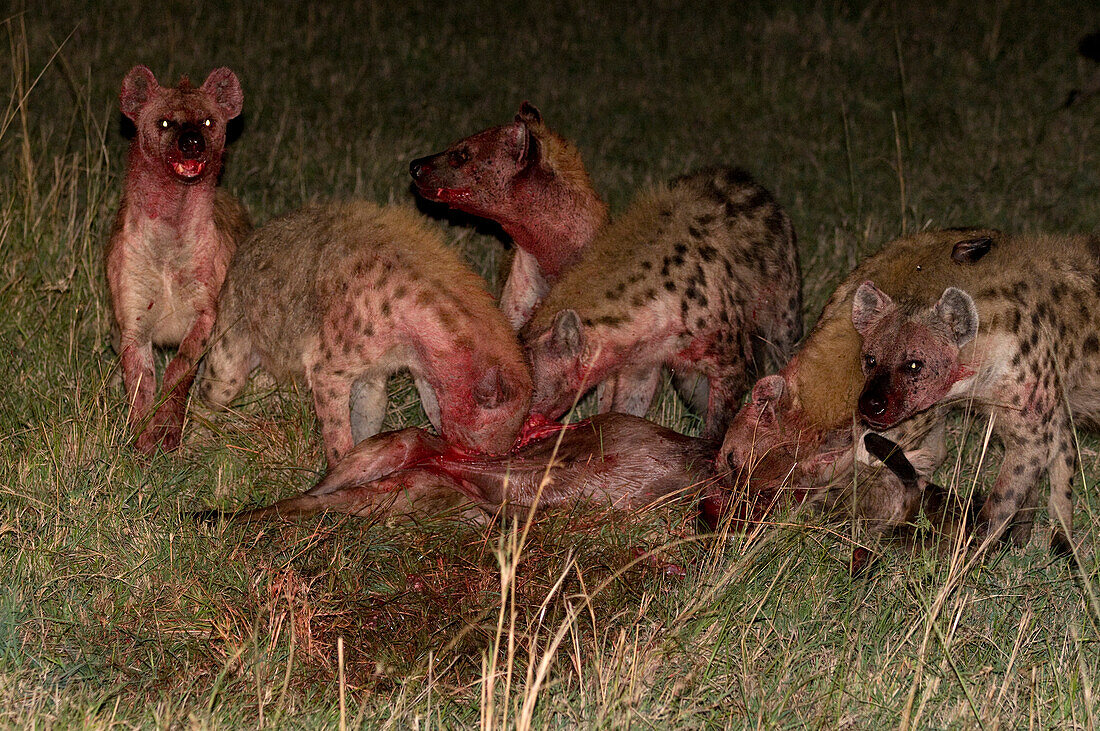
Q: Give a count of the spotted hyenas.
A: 6